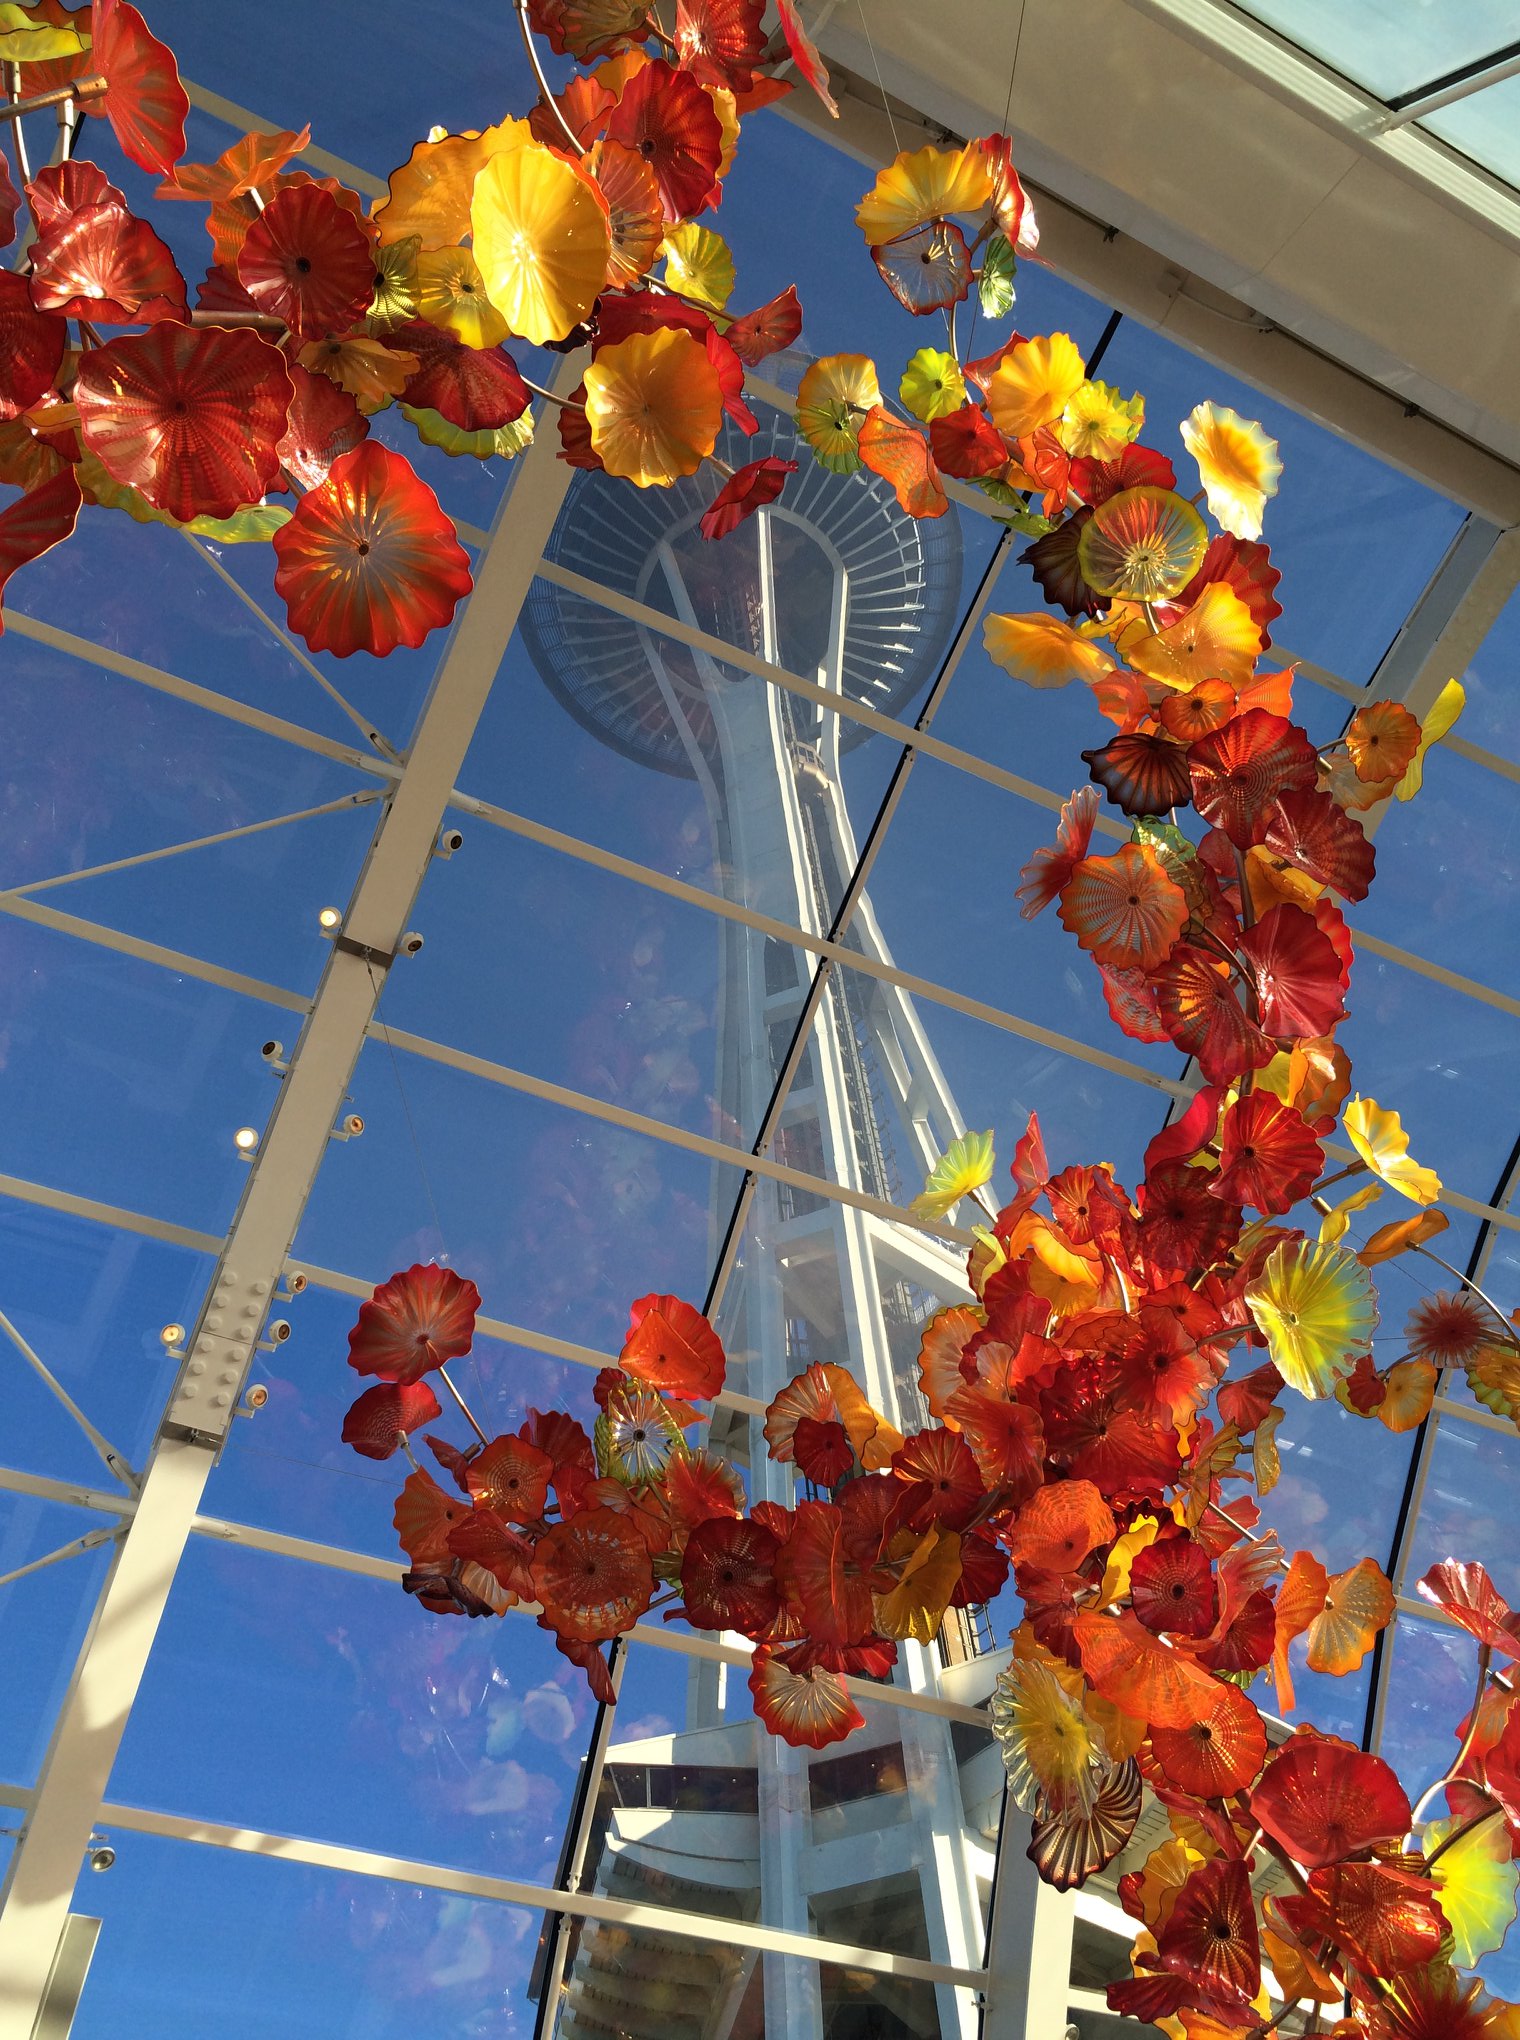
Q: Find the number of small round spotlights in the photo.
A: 11